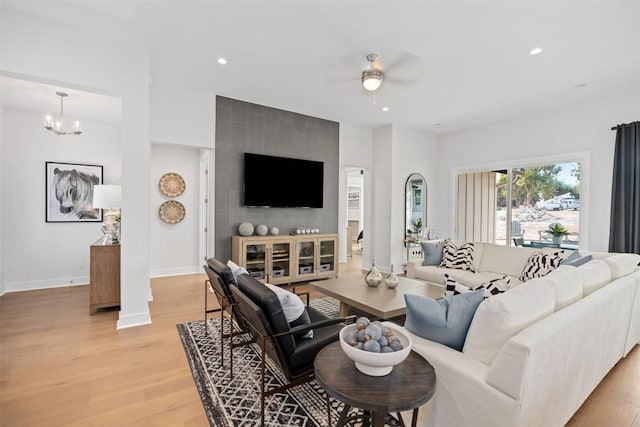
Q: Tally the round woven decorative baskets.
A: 2